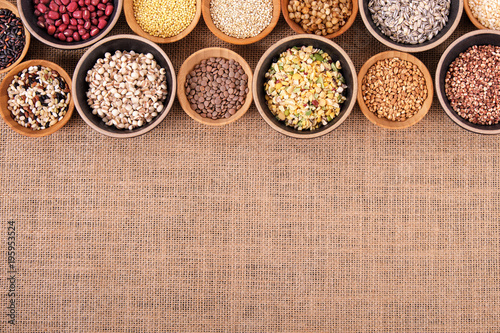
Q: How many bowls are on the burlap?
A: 13